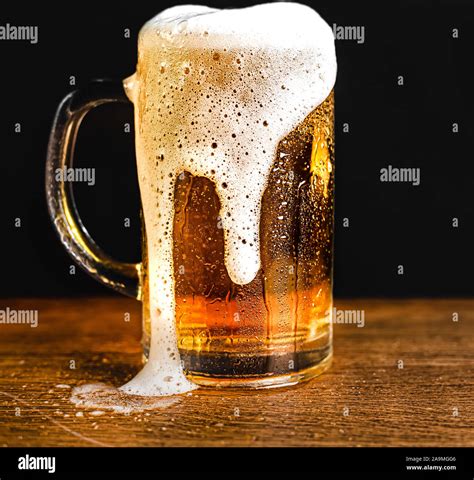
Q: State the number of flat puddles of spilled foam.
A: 1